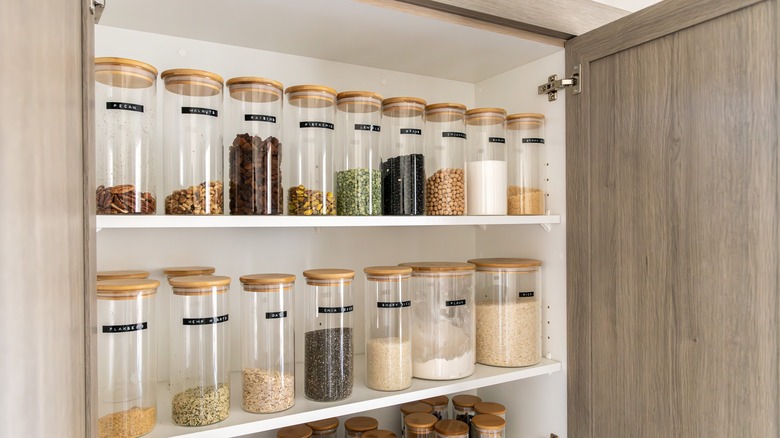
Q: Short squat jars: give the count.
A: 2